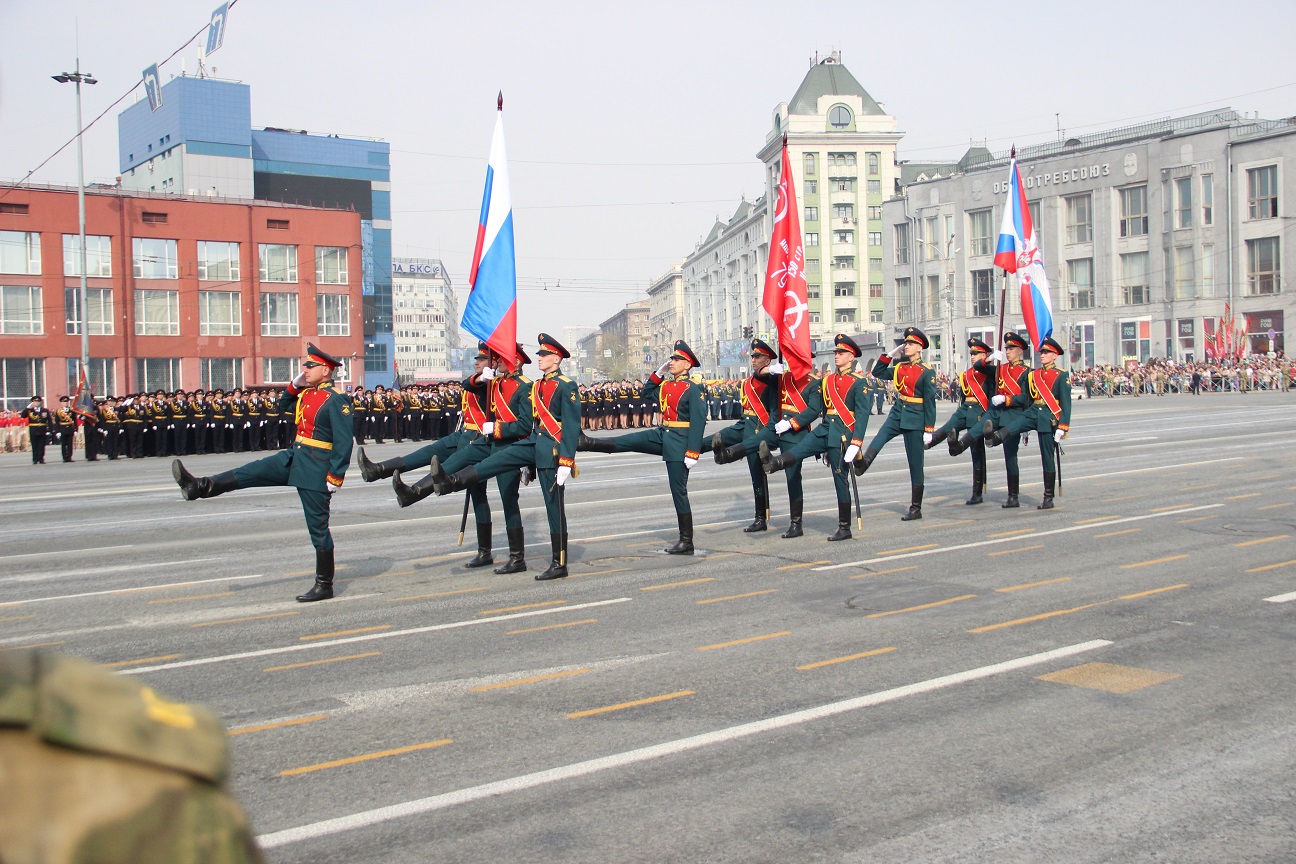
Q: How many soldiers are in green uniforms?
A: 12